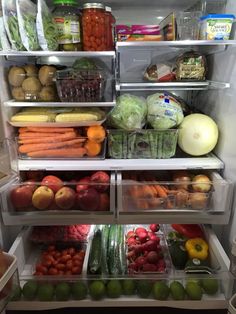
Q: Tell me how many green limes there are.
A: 13